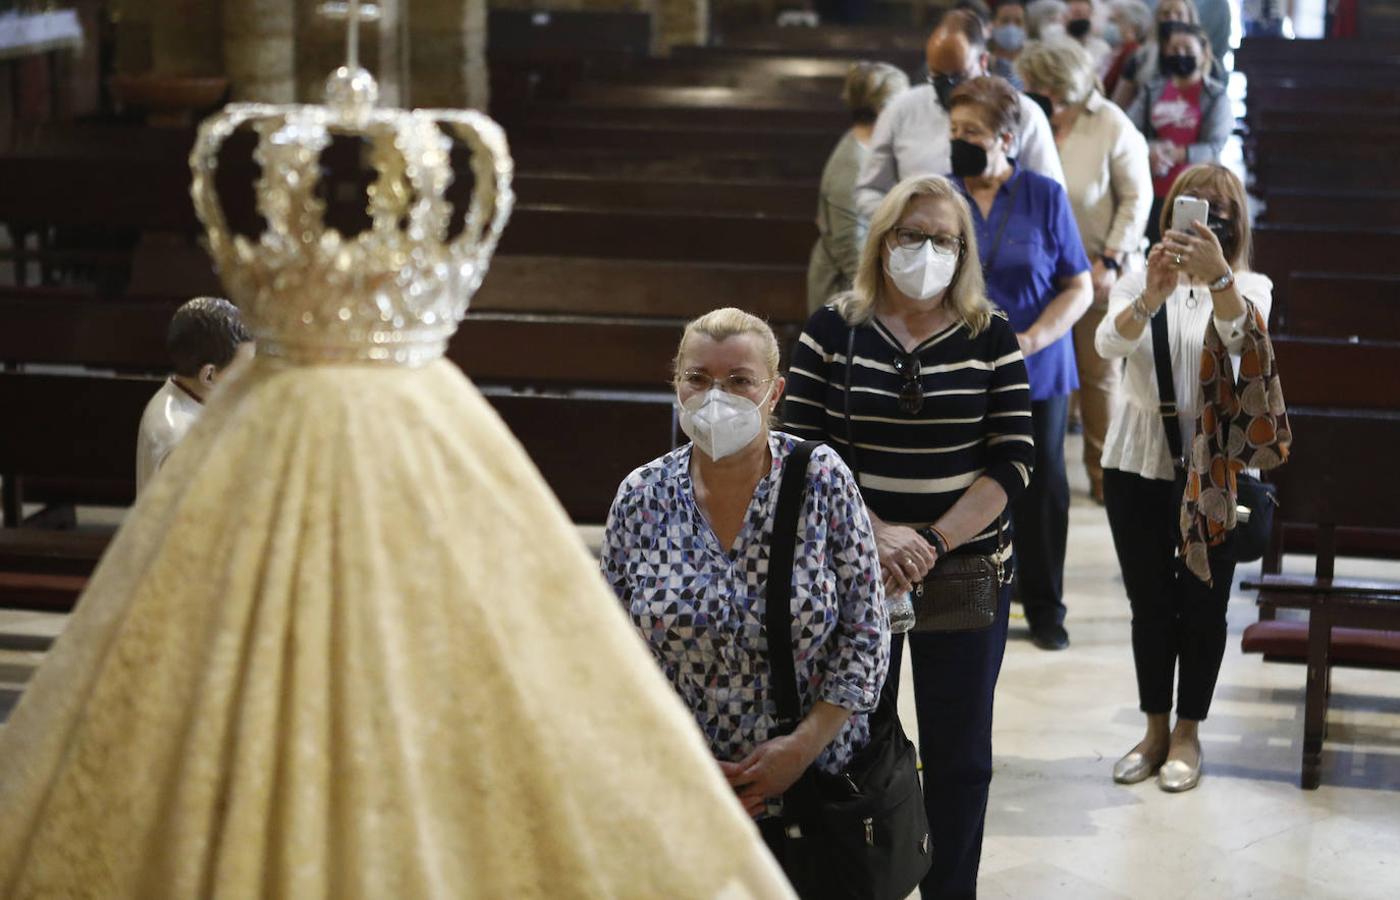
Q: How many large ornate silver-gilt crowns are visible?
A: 1